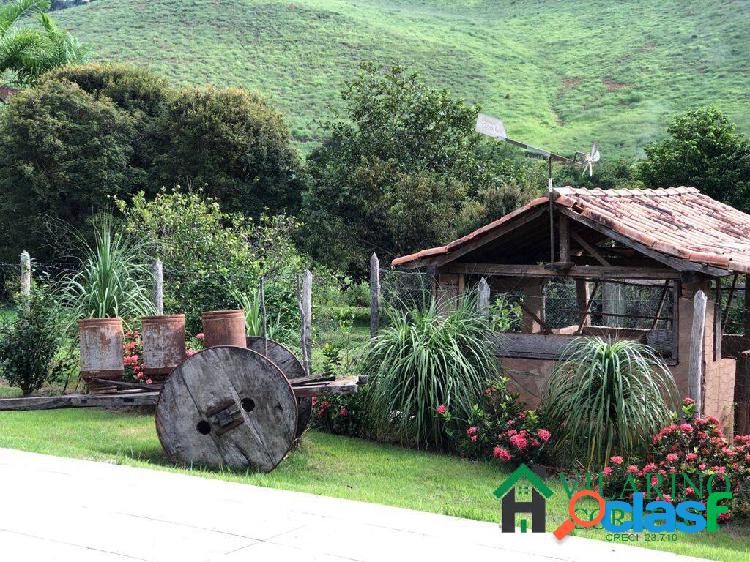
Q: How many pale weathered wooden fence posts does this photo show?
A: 6